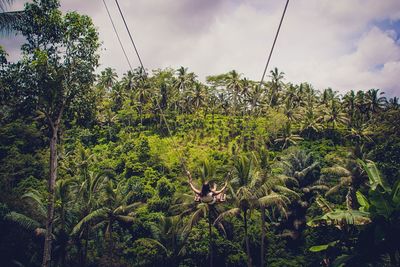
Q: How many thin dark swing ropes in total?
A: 3